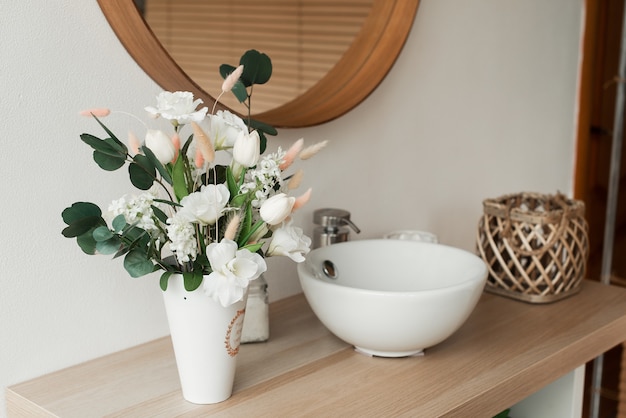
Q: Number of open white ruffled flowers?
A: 5